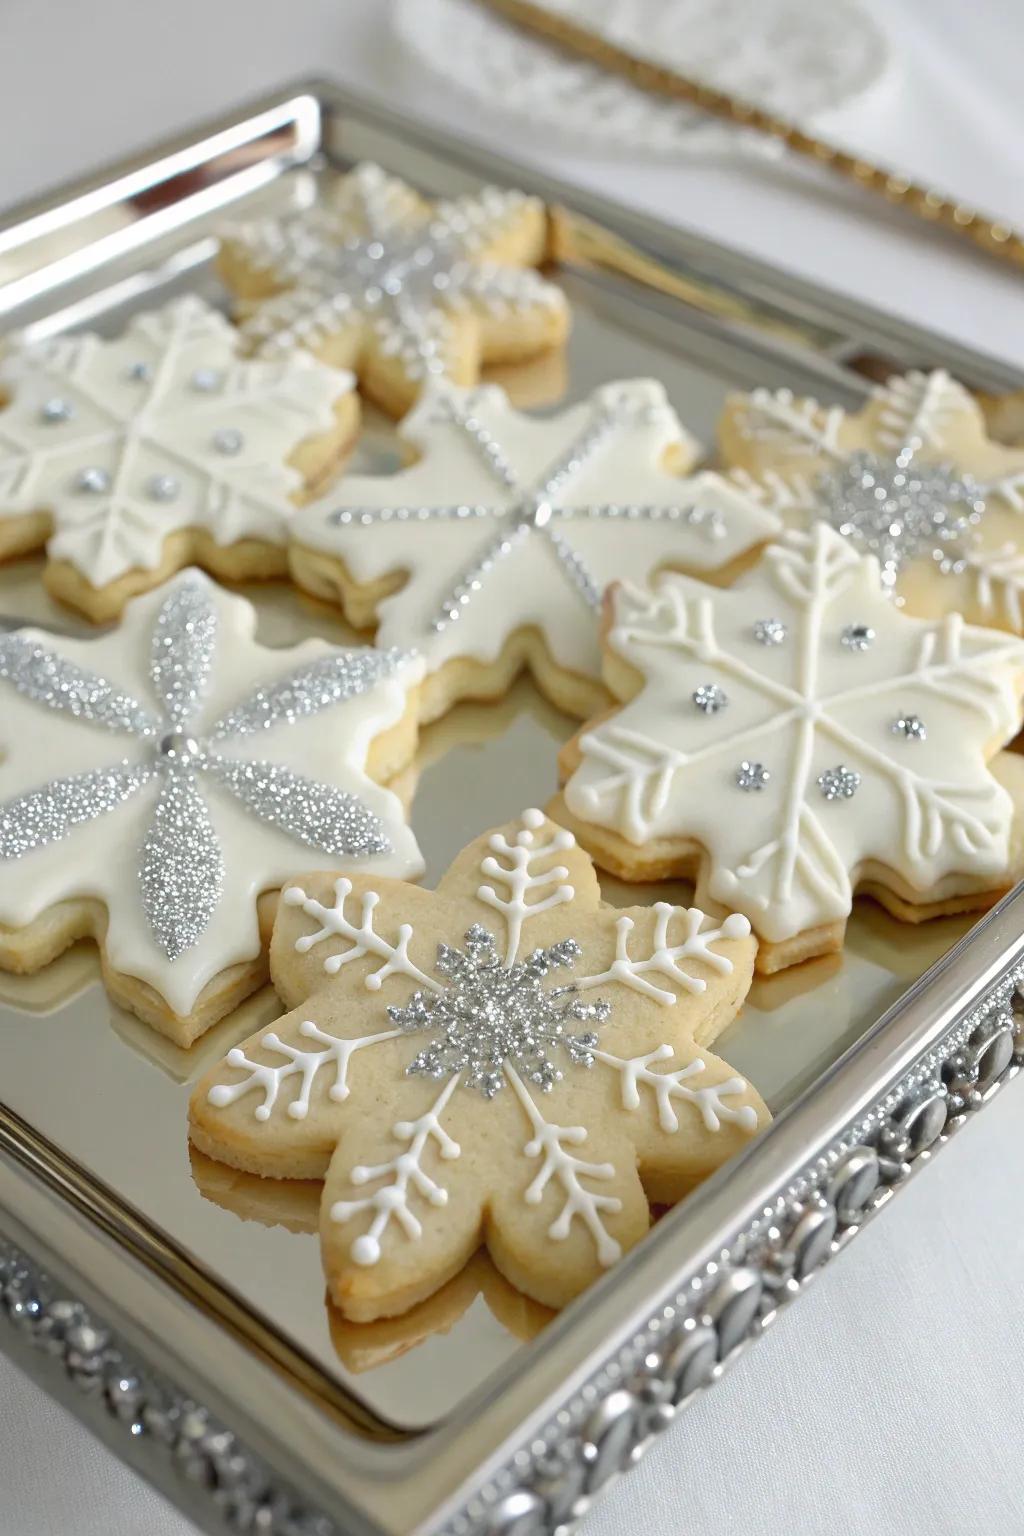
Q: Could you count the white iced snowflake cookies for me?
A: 4